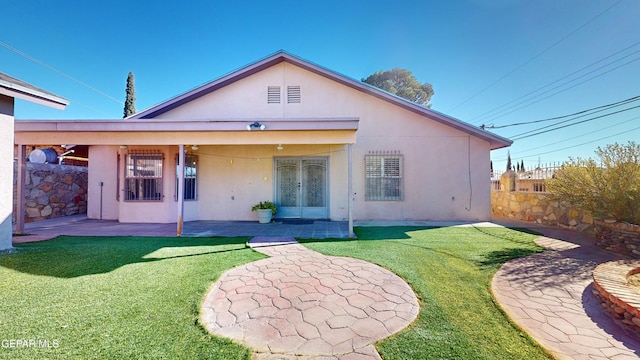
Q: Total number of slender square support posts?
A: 3